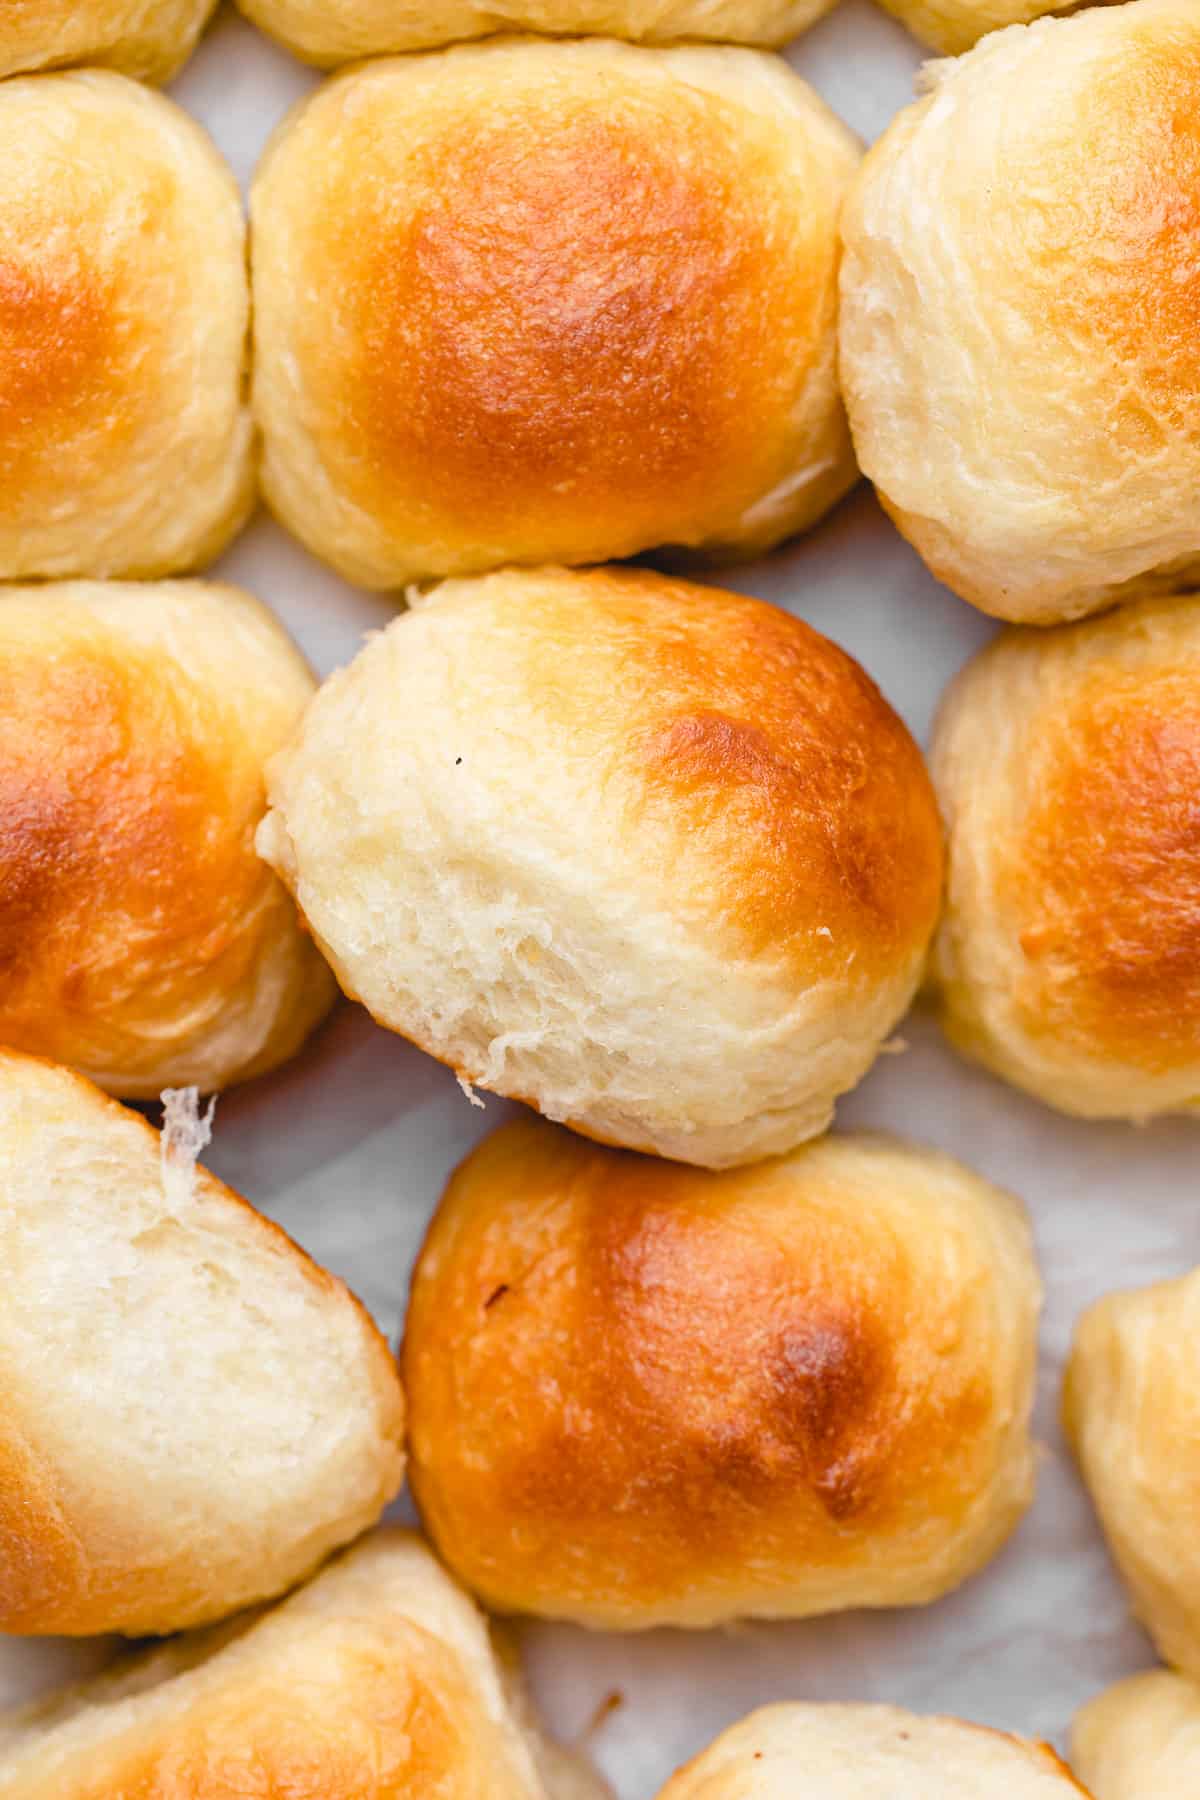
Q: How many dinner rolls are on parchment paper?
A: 15